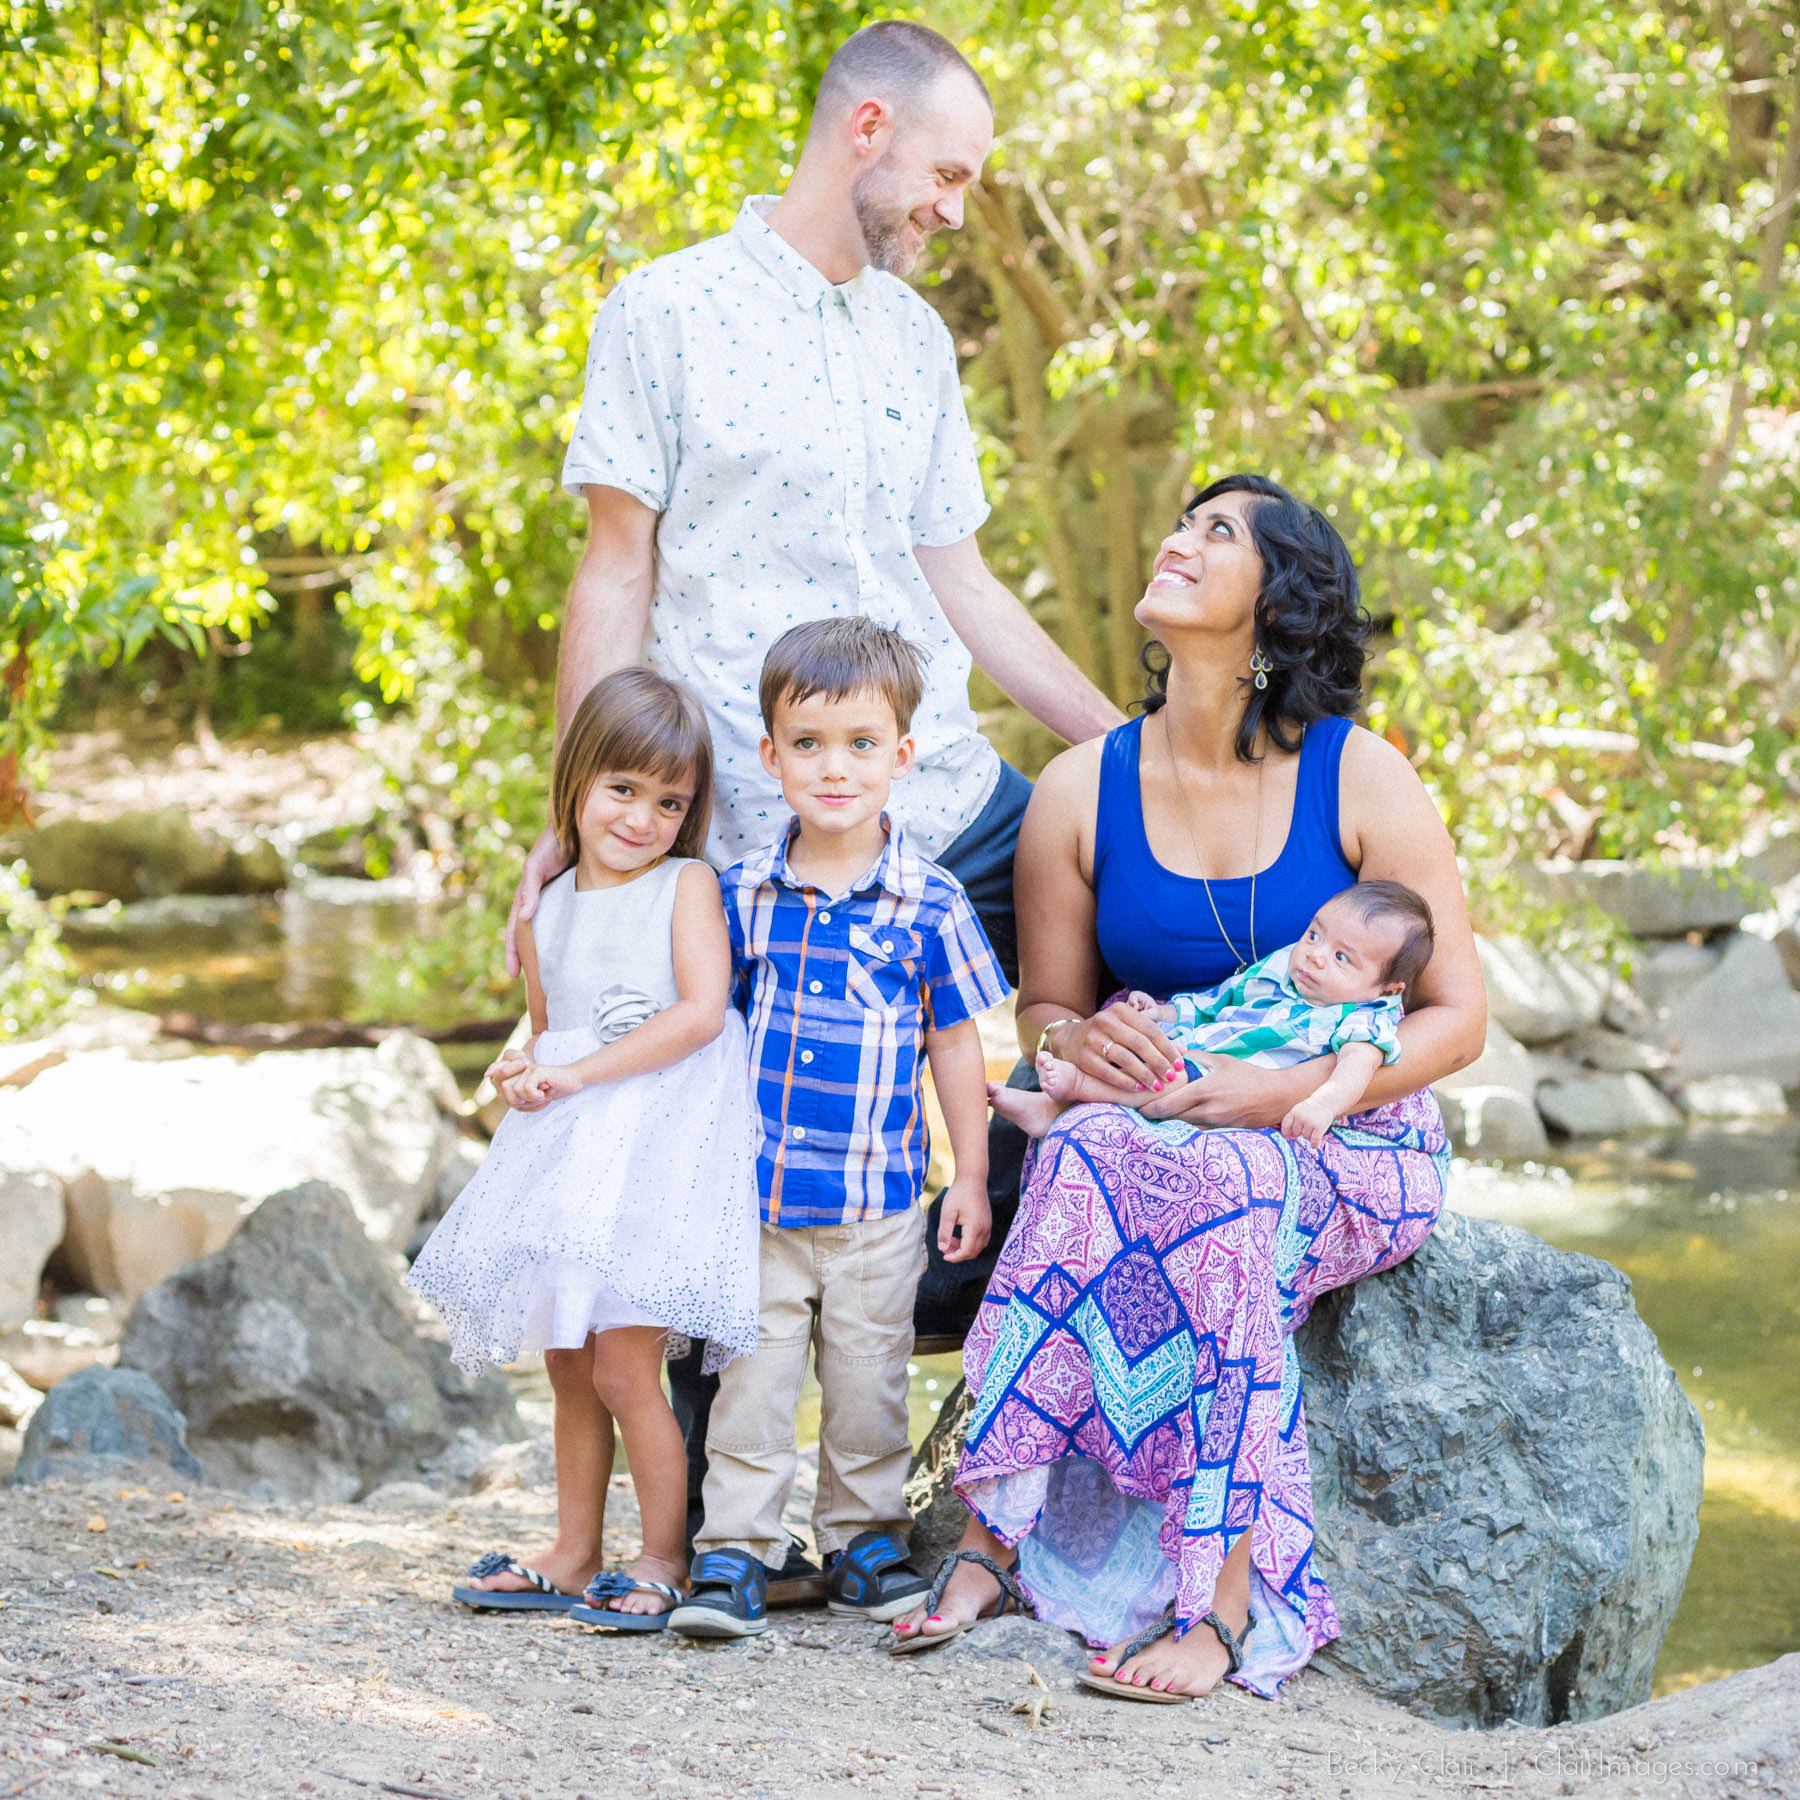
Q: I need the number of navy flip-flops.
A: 2